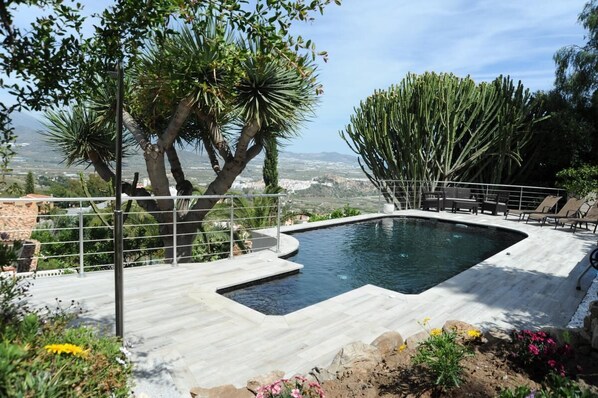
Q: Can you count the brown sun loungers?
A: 3